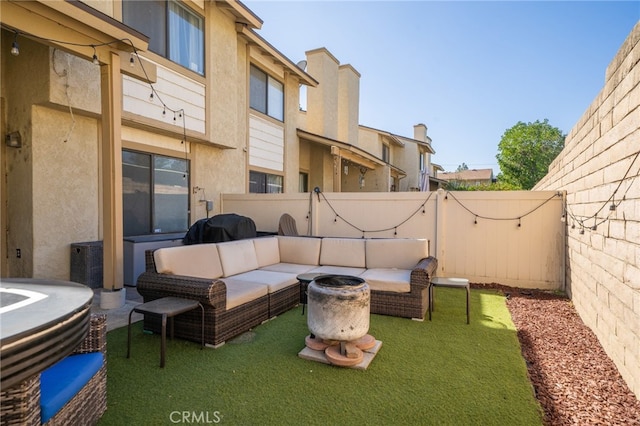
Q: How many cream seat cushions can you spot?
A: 5